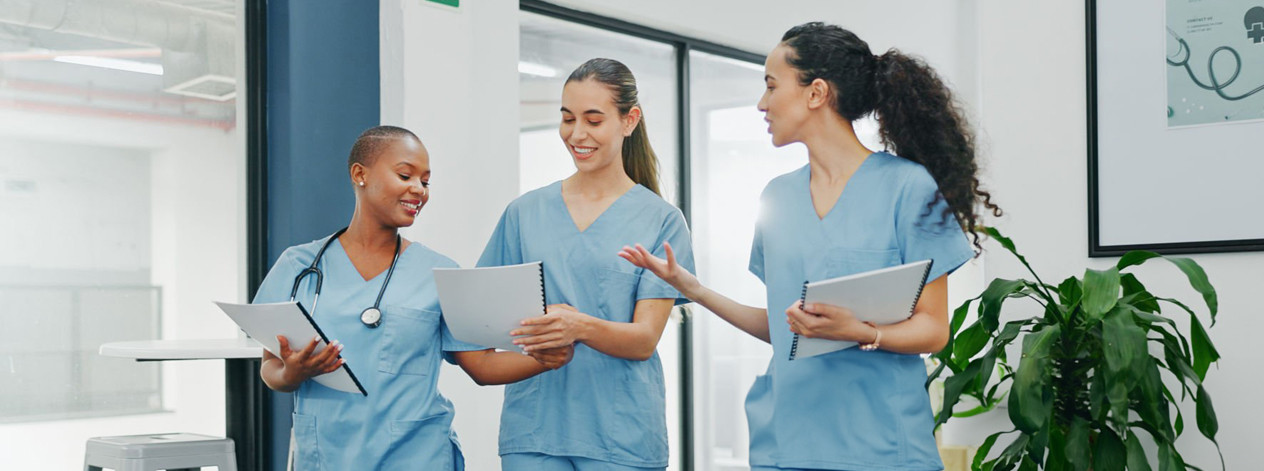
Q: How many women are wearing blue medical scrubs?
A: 3